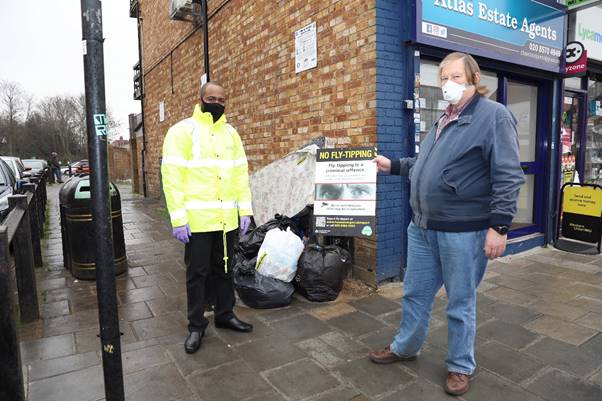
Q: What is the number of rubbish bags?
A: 4